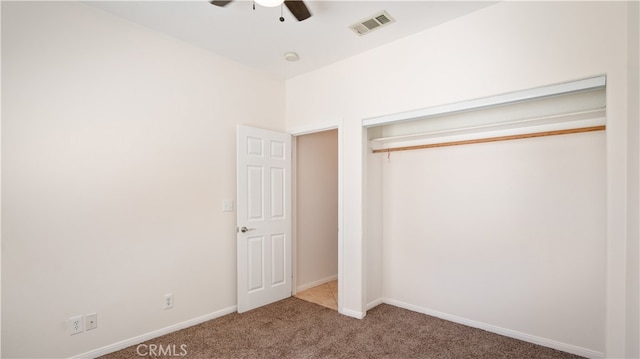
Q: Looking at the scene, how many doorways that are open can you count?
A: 1